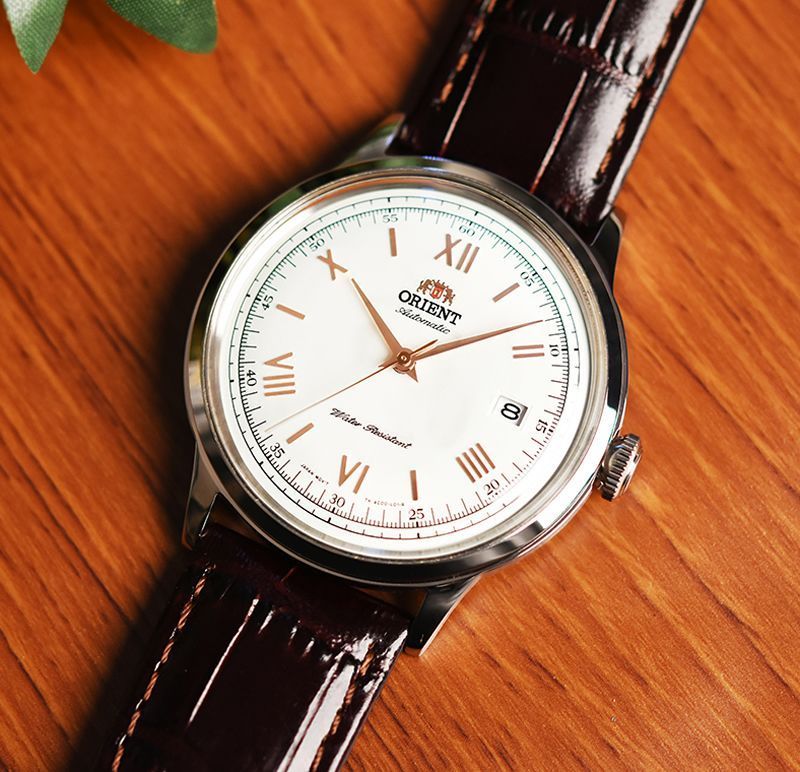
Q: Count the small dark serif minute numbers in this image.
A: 12